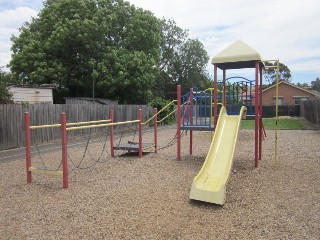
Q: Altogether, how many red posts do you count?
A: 11